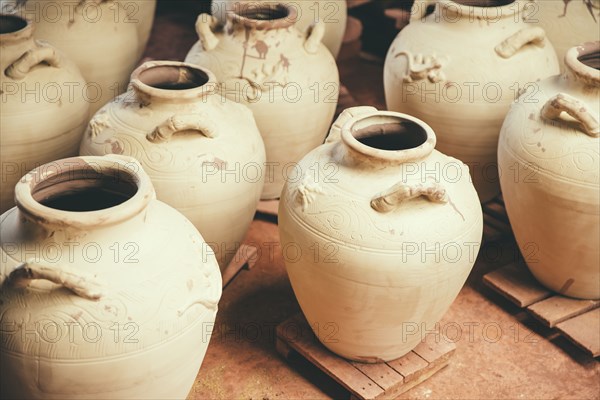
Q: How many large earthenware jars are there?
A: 11